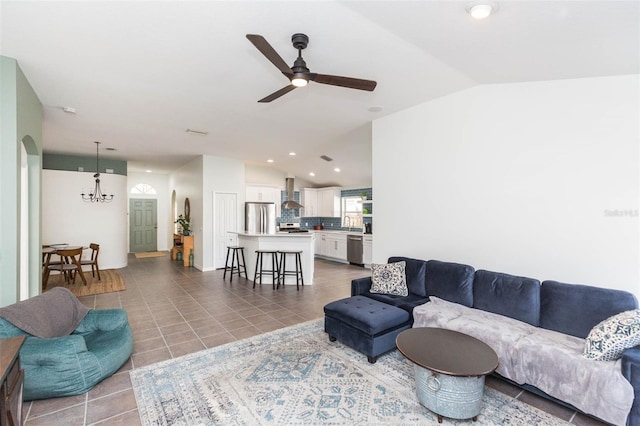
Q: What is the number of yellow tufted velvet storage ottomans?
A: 0